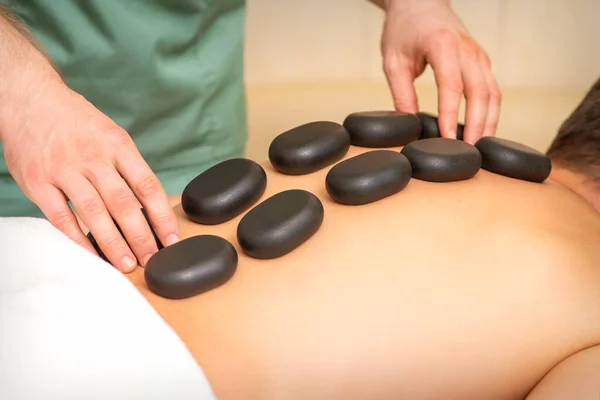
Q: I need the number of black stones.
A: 10